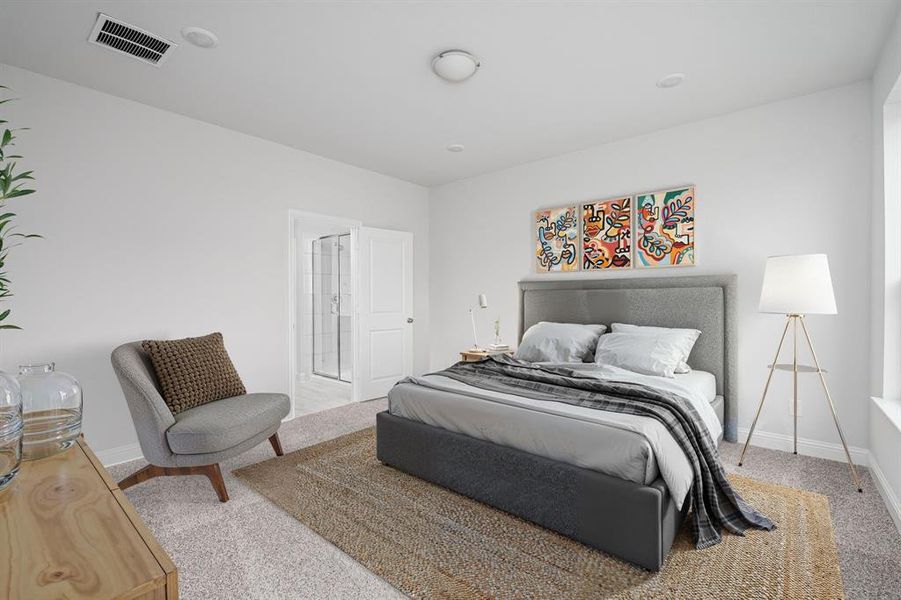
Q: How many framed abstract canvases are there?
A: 3